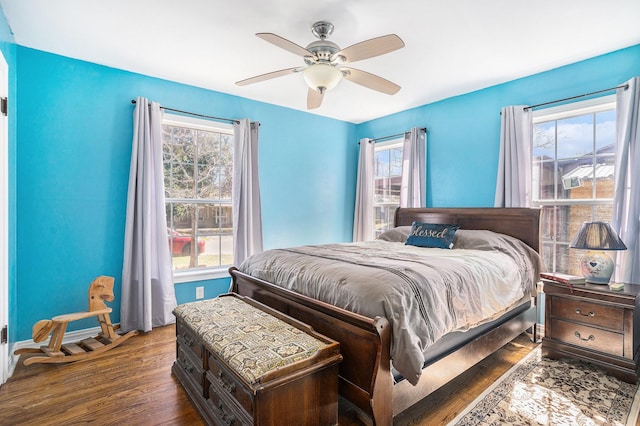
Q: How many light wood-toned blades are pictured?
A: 5